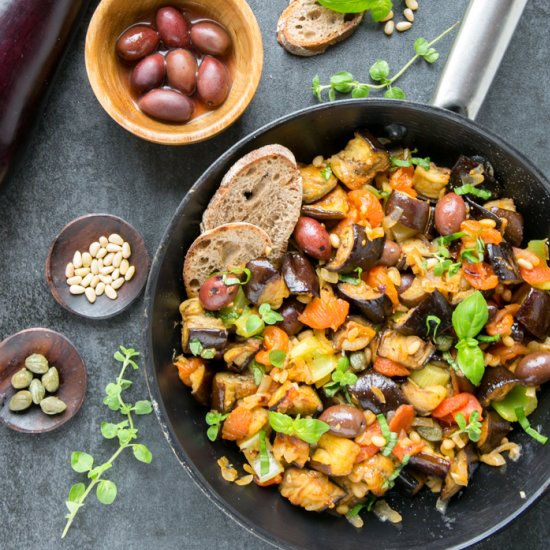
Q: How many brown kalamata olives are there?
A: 13